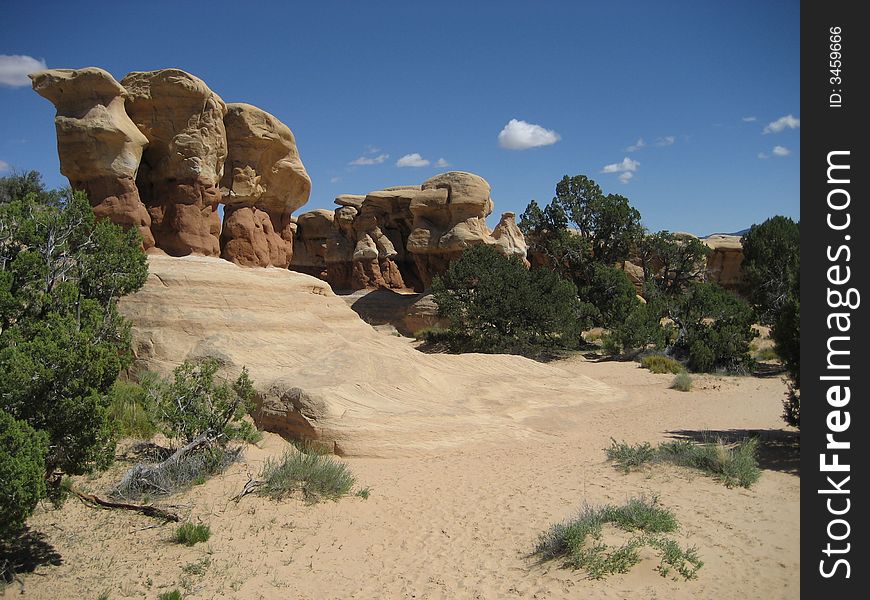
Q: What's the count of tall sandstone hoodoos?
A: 3